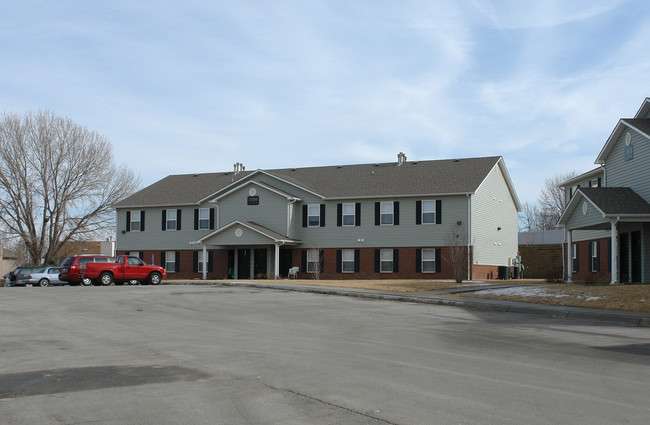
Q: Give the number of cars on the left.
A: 4